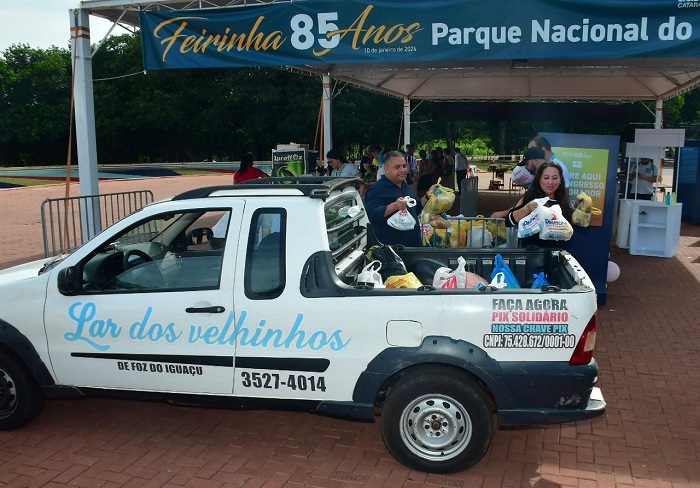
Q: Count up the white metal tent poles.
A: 4